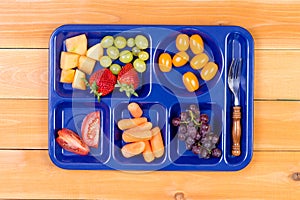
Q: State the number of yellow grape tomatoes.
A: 7